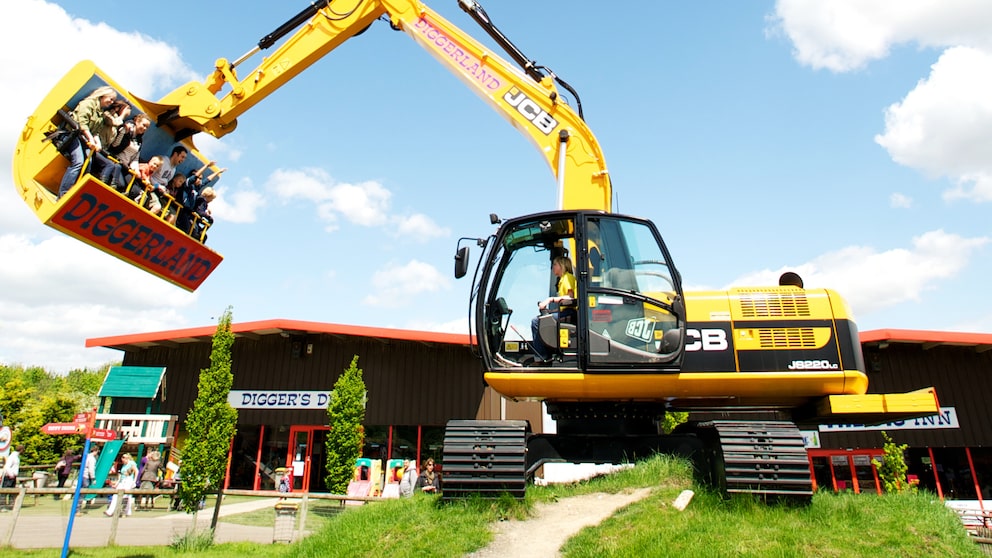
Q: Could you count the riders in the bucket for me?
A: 8